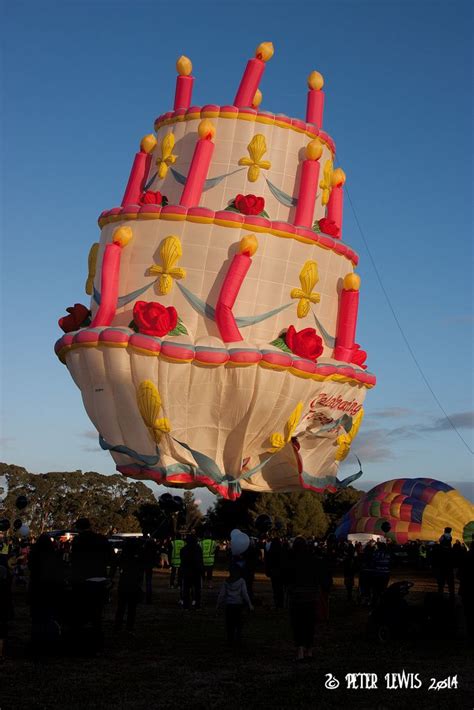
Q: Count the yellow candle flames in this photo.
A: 11